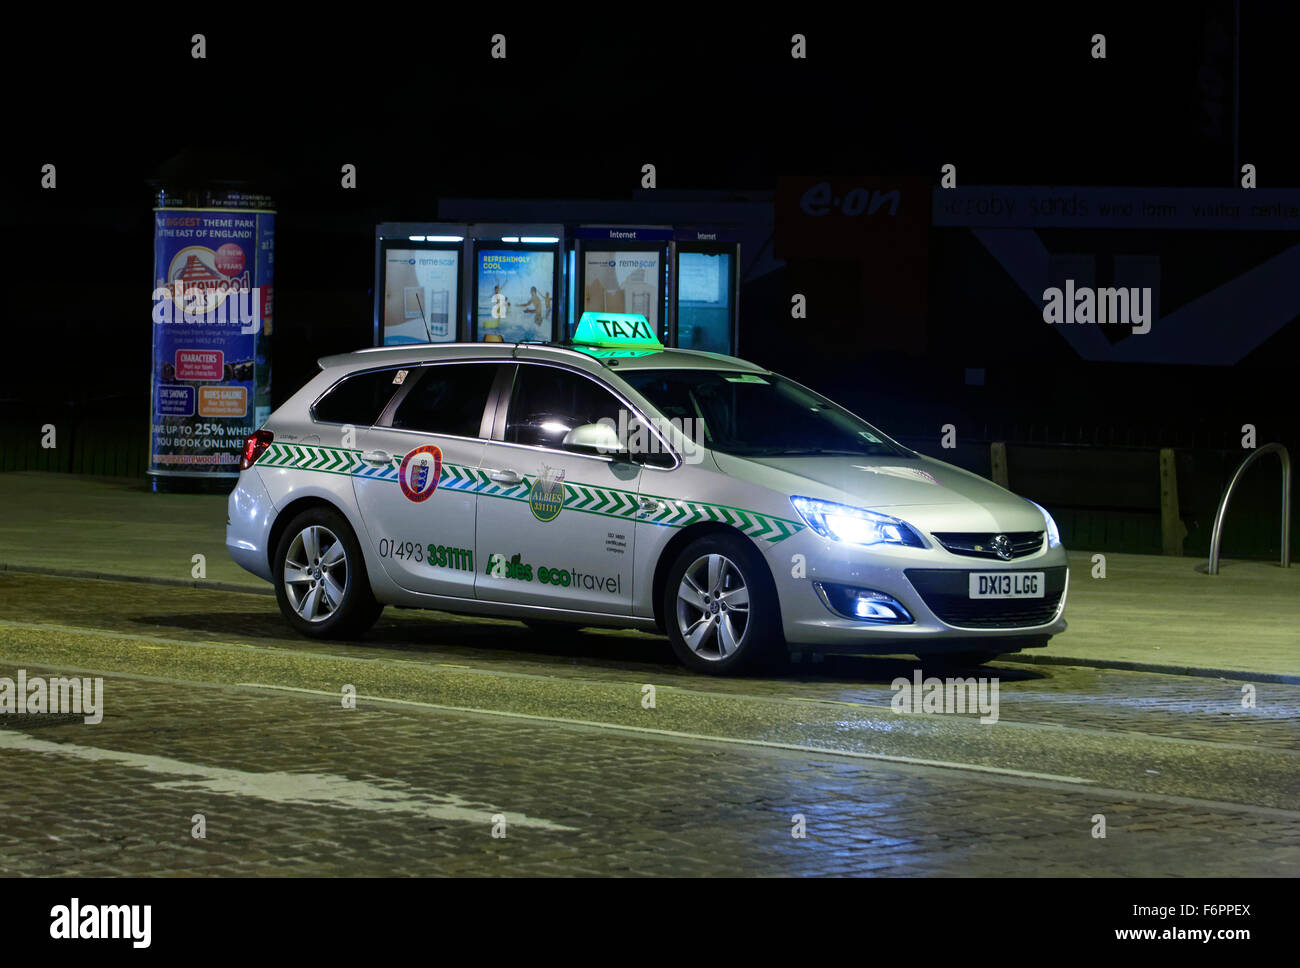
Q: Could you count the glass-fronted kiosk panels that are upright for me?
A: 4